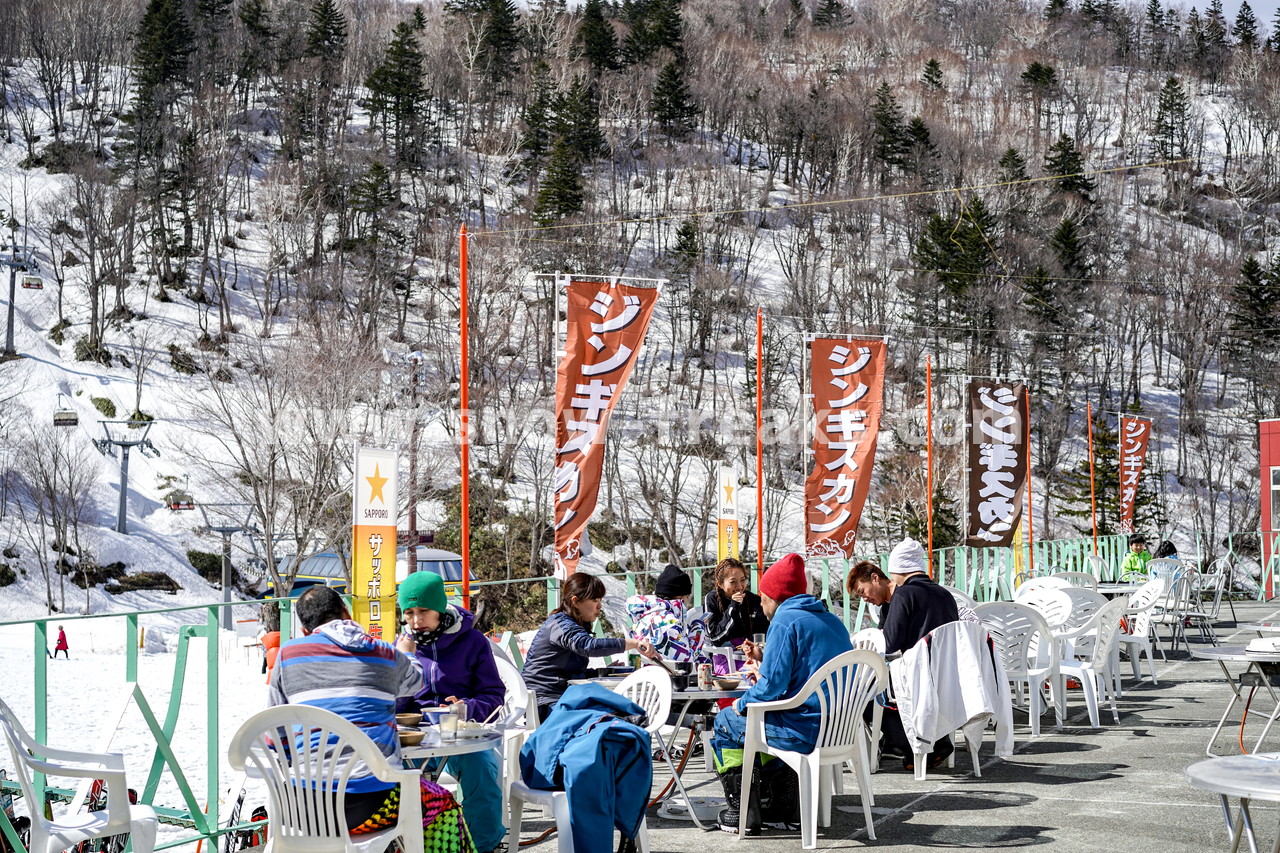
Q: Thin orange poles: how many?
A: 5